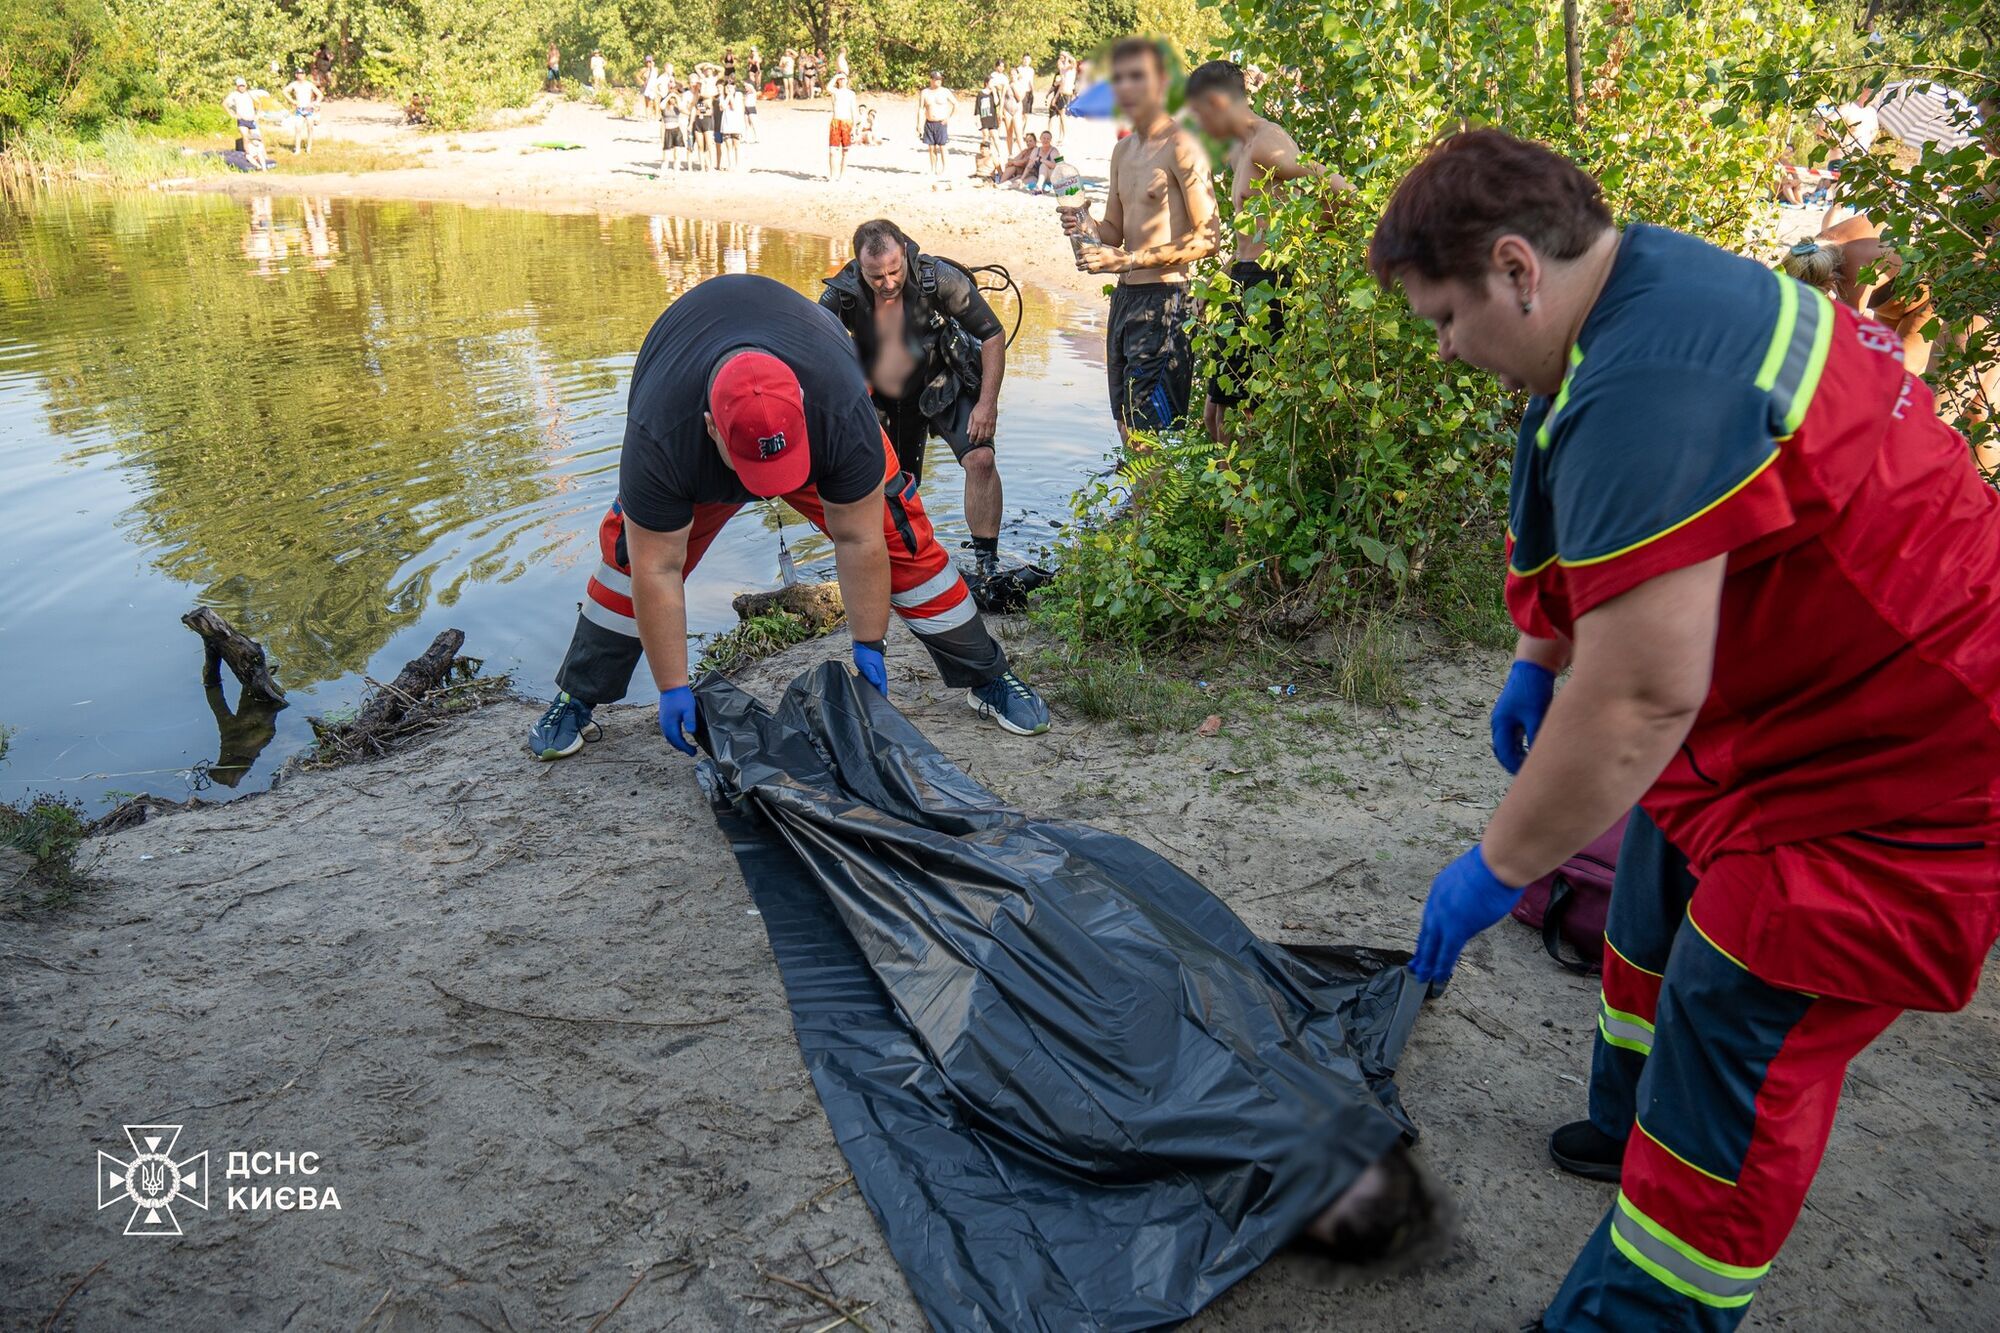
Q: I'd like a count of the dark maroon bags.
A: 1